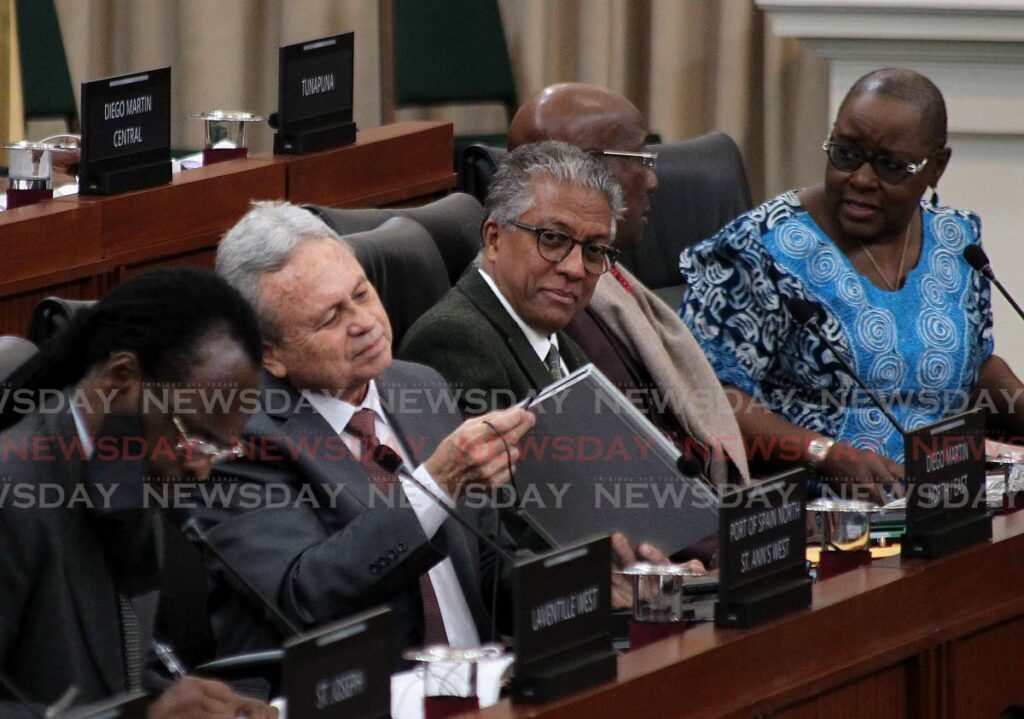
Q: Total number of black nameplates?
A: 6